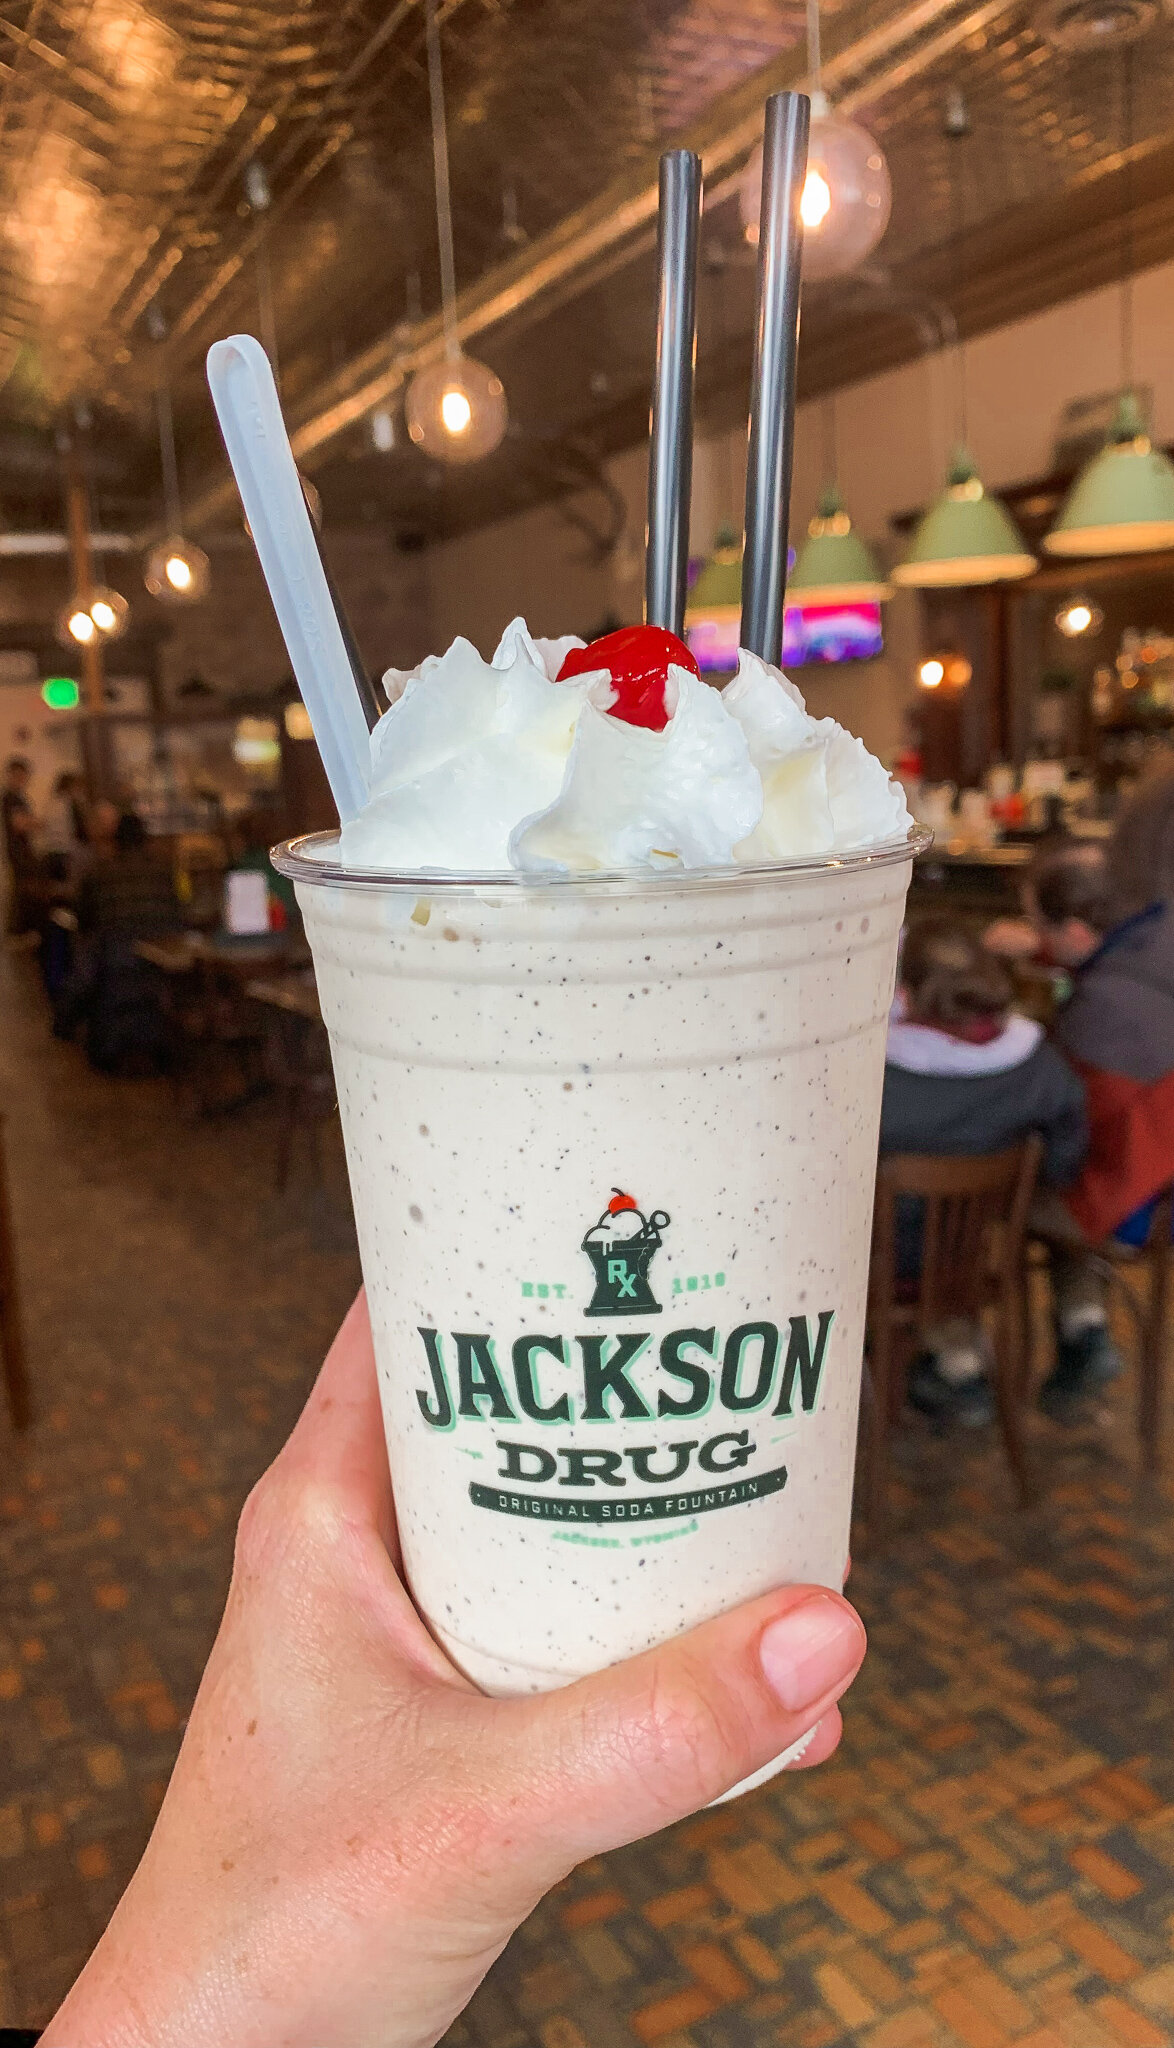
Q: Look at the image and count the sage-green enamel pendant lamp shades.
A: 4